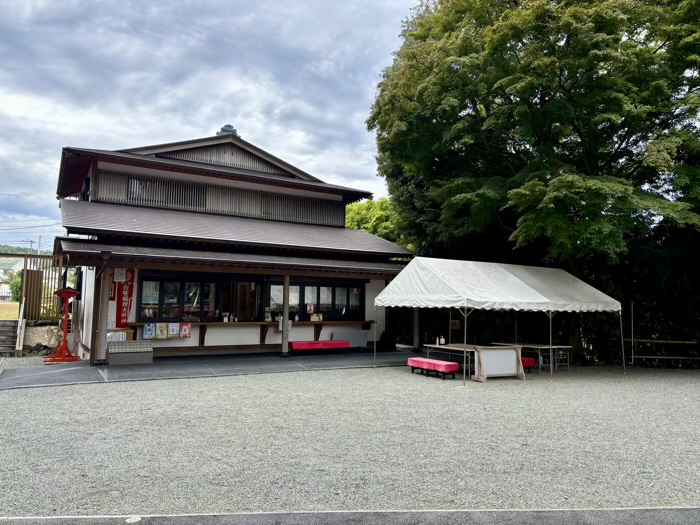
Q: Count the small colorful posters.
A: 4